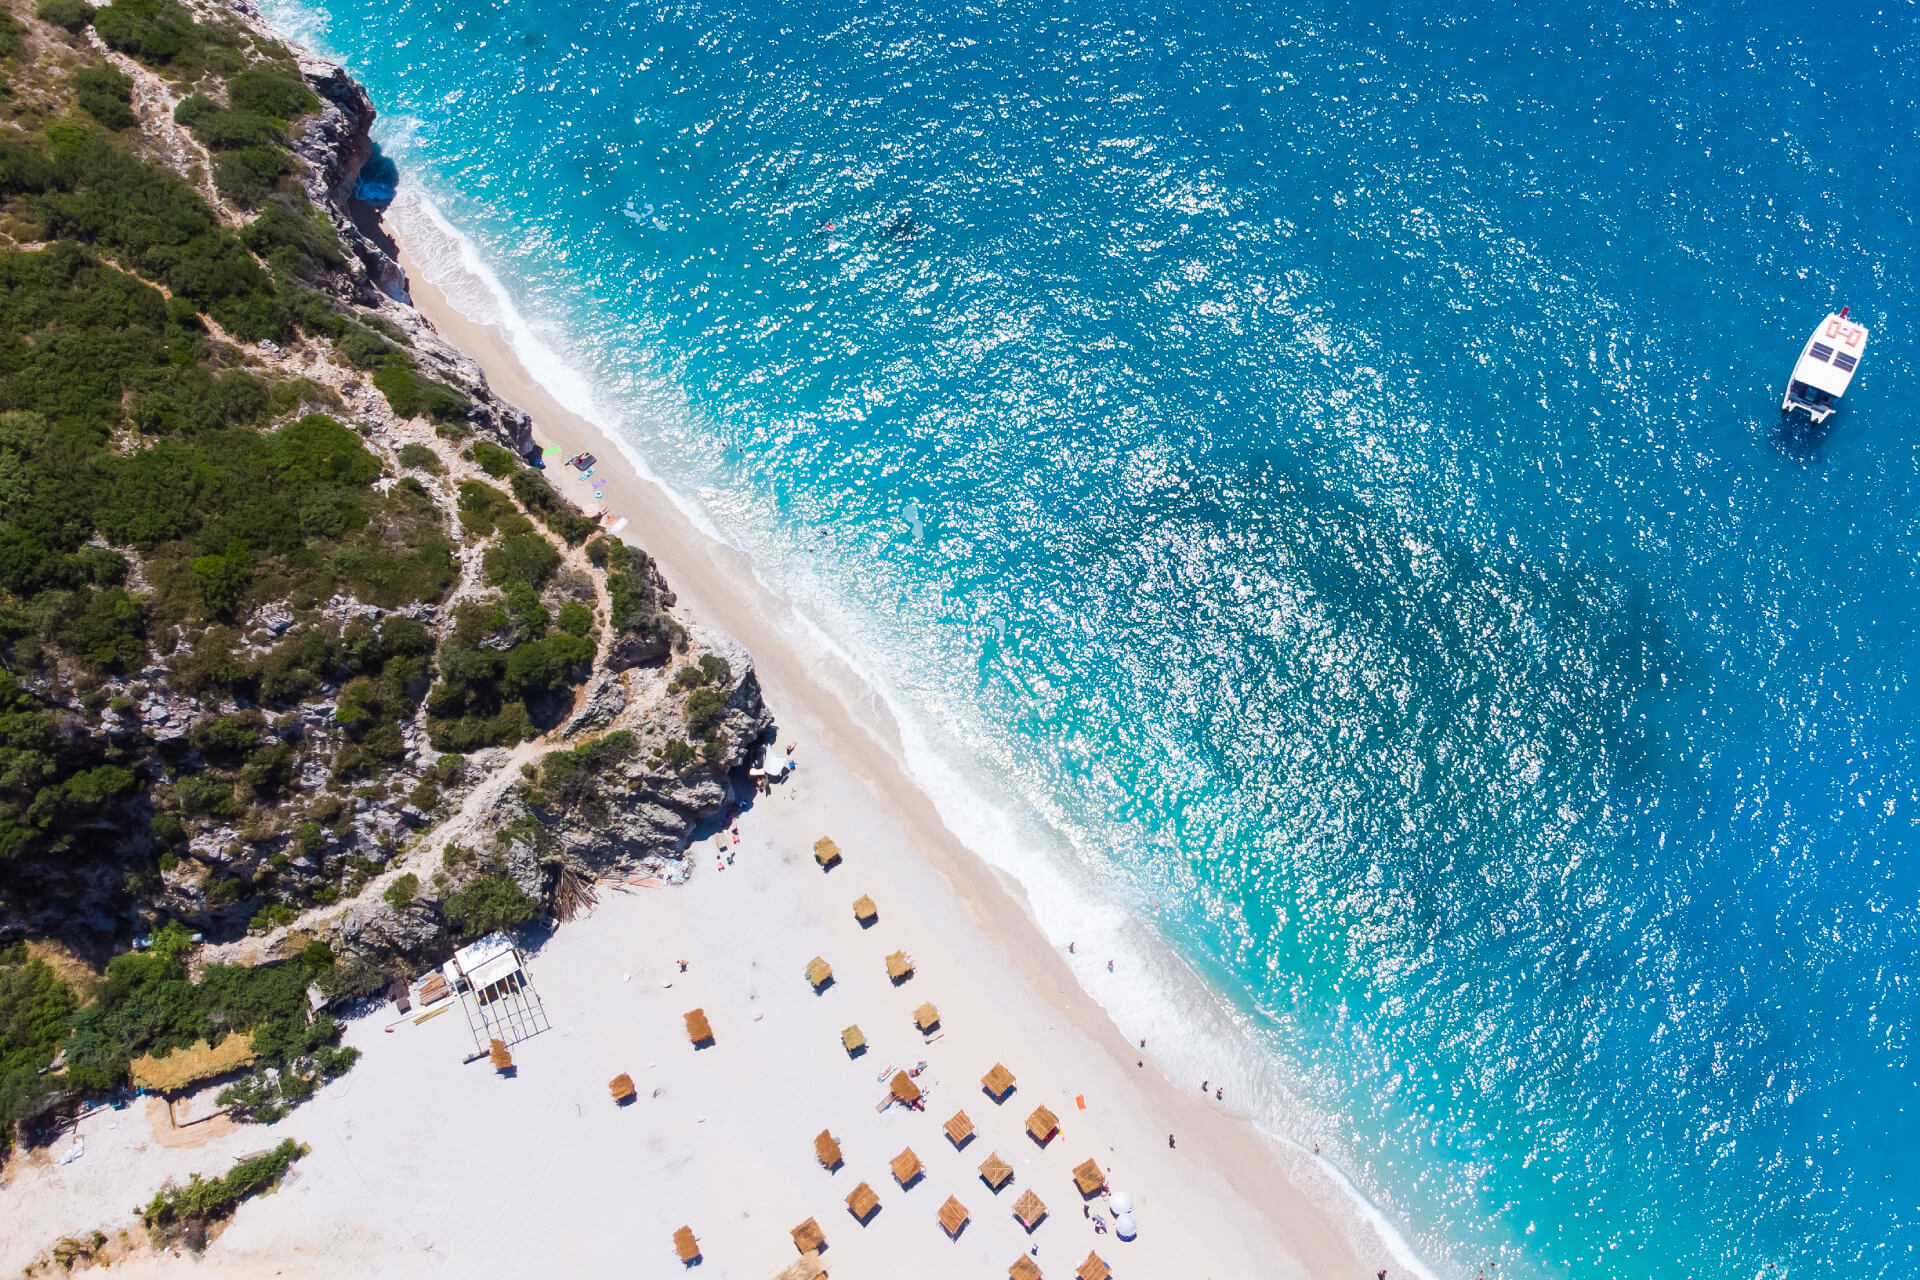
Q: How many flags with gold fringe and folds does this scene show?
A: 0